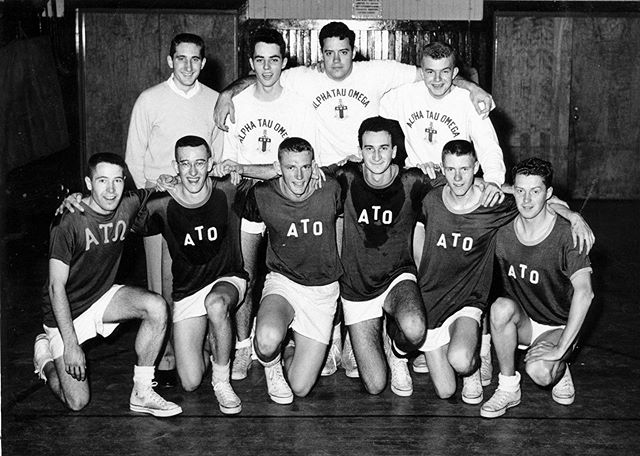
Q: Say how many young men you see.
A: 10